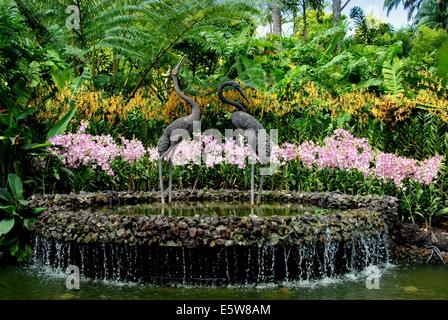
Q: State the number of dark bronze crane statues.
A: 2